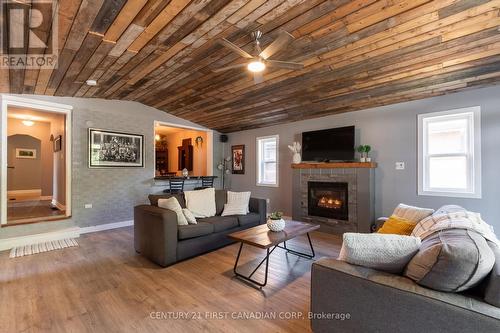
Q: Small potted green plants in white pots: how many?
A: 3